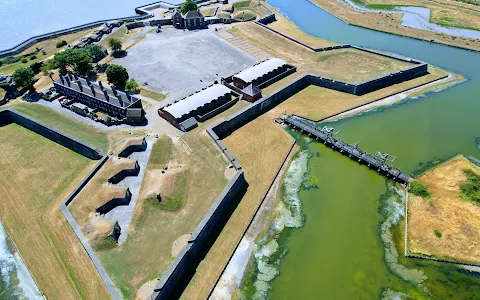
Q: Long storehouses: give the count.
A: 2